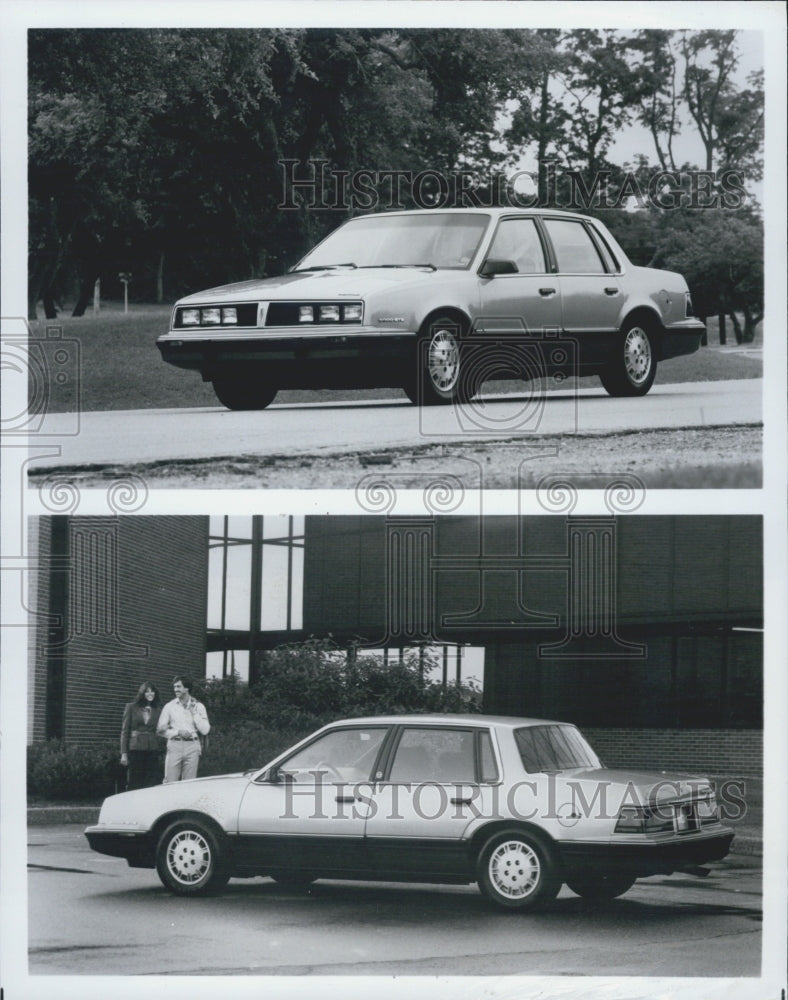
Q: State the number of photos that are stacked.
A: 2